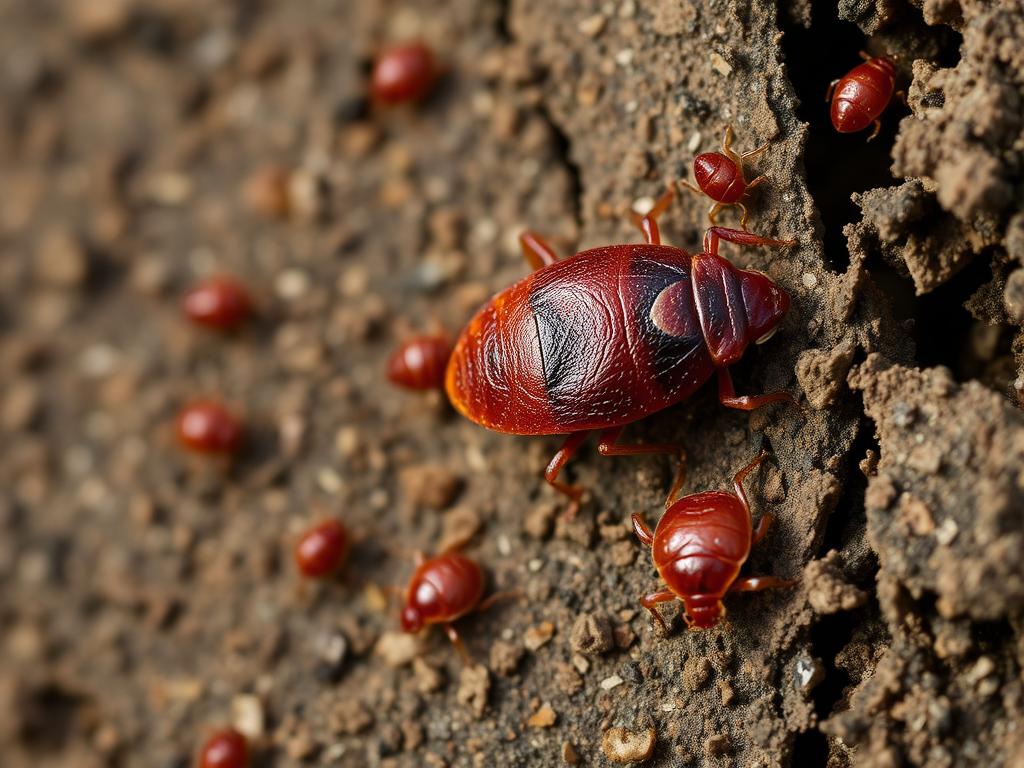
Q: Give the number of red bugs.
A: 11